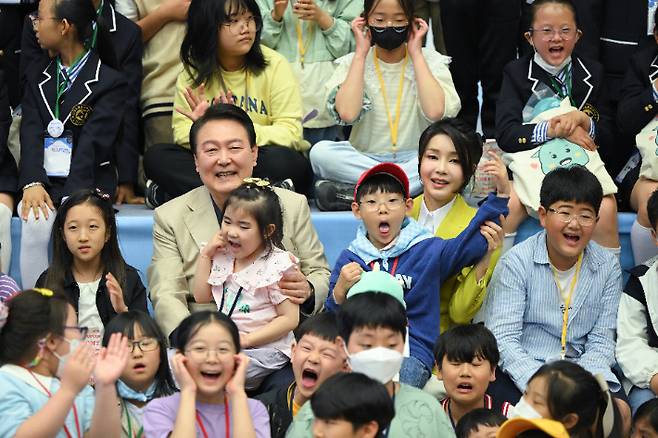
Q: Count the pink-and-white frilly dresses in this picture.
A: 1